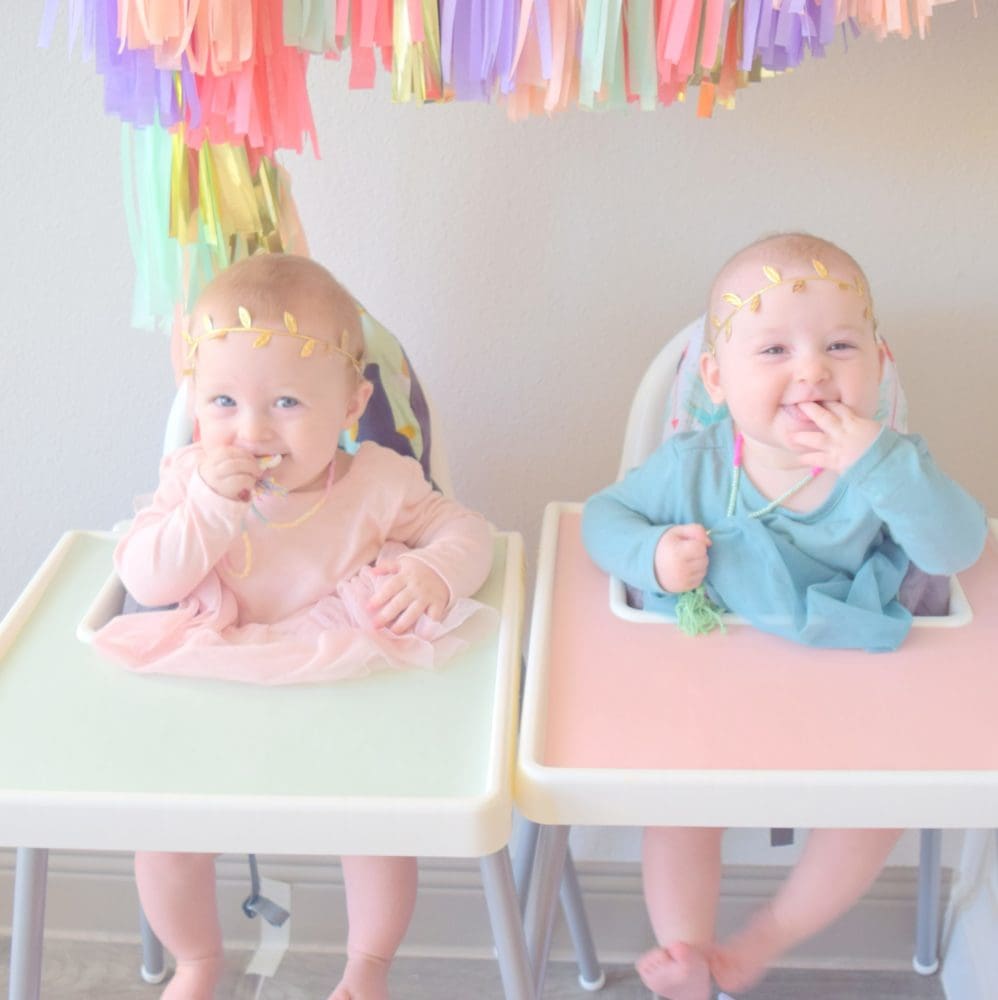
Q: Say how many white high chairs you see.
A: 2